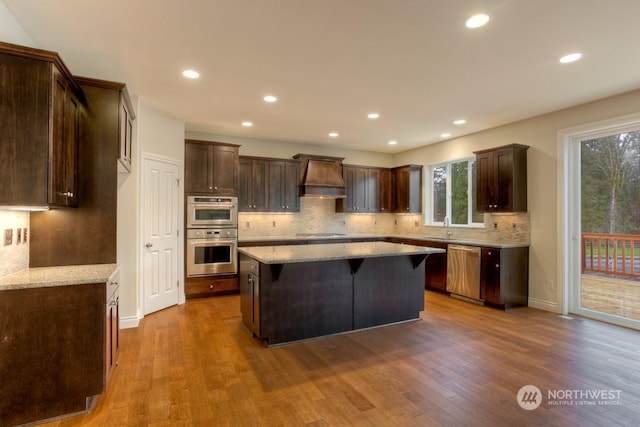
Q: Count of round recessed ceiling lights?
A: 10